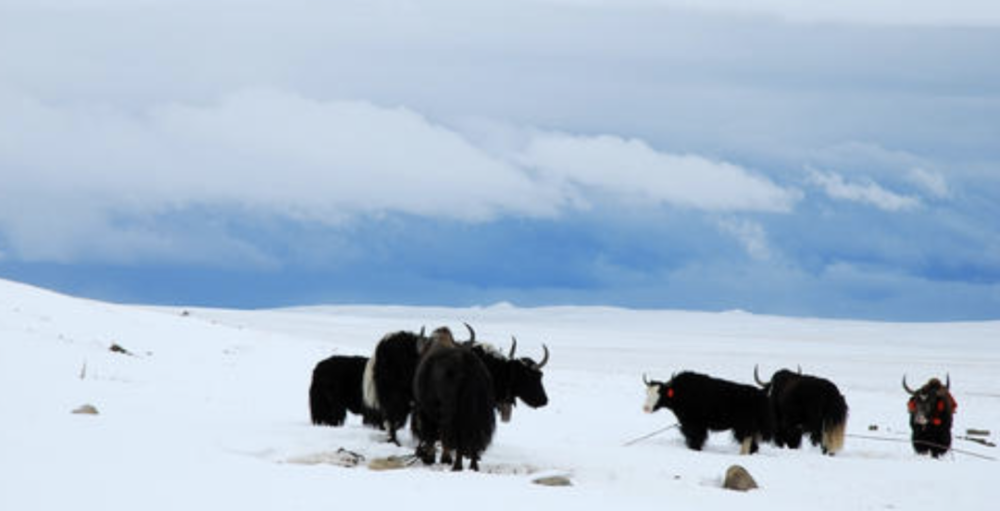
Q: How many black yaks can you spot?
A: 7